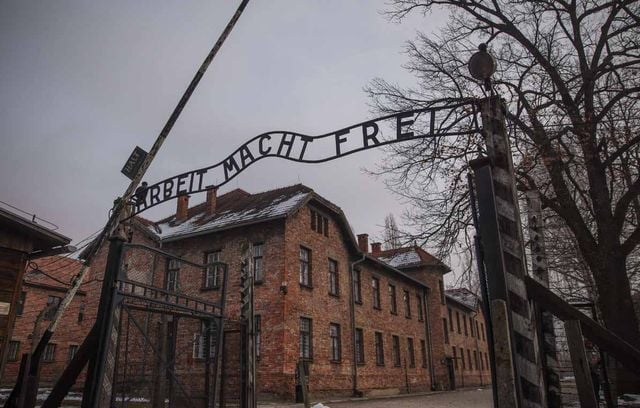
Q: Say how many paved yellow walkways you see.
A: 0